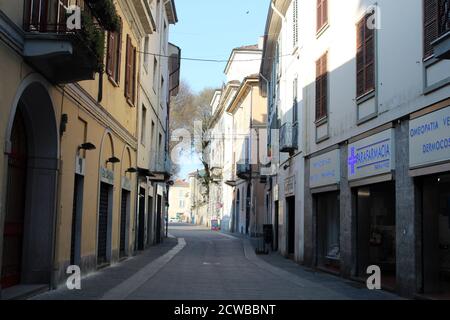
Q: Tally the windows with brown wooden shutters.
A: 6